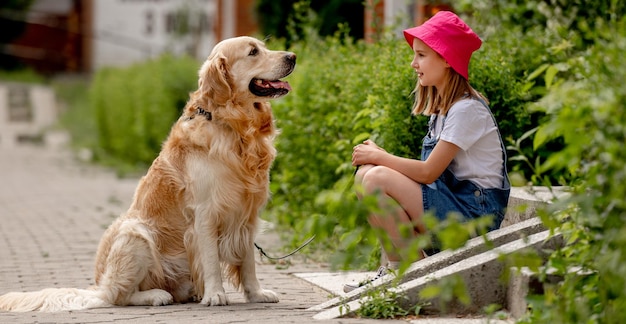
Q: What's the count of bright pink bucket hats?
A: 1